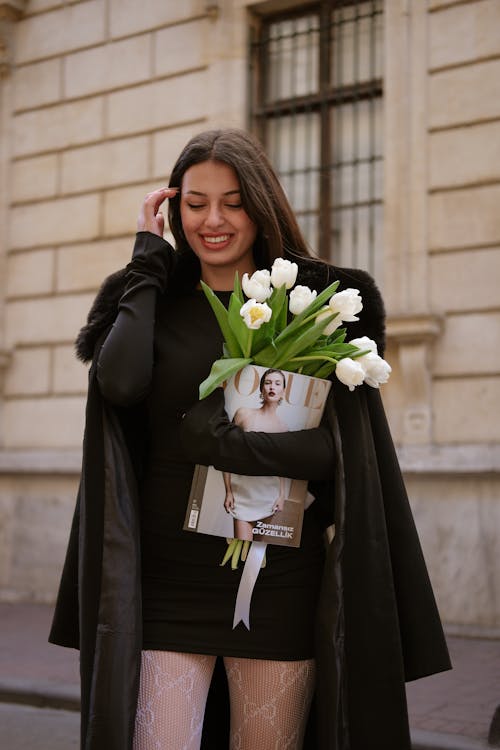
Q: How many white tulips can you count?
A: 9